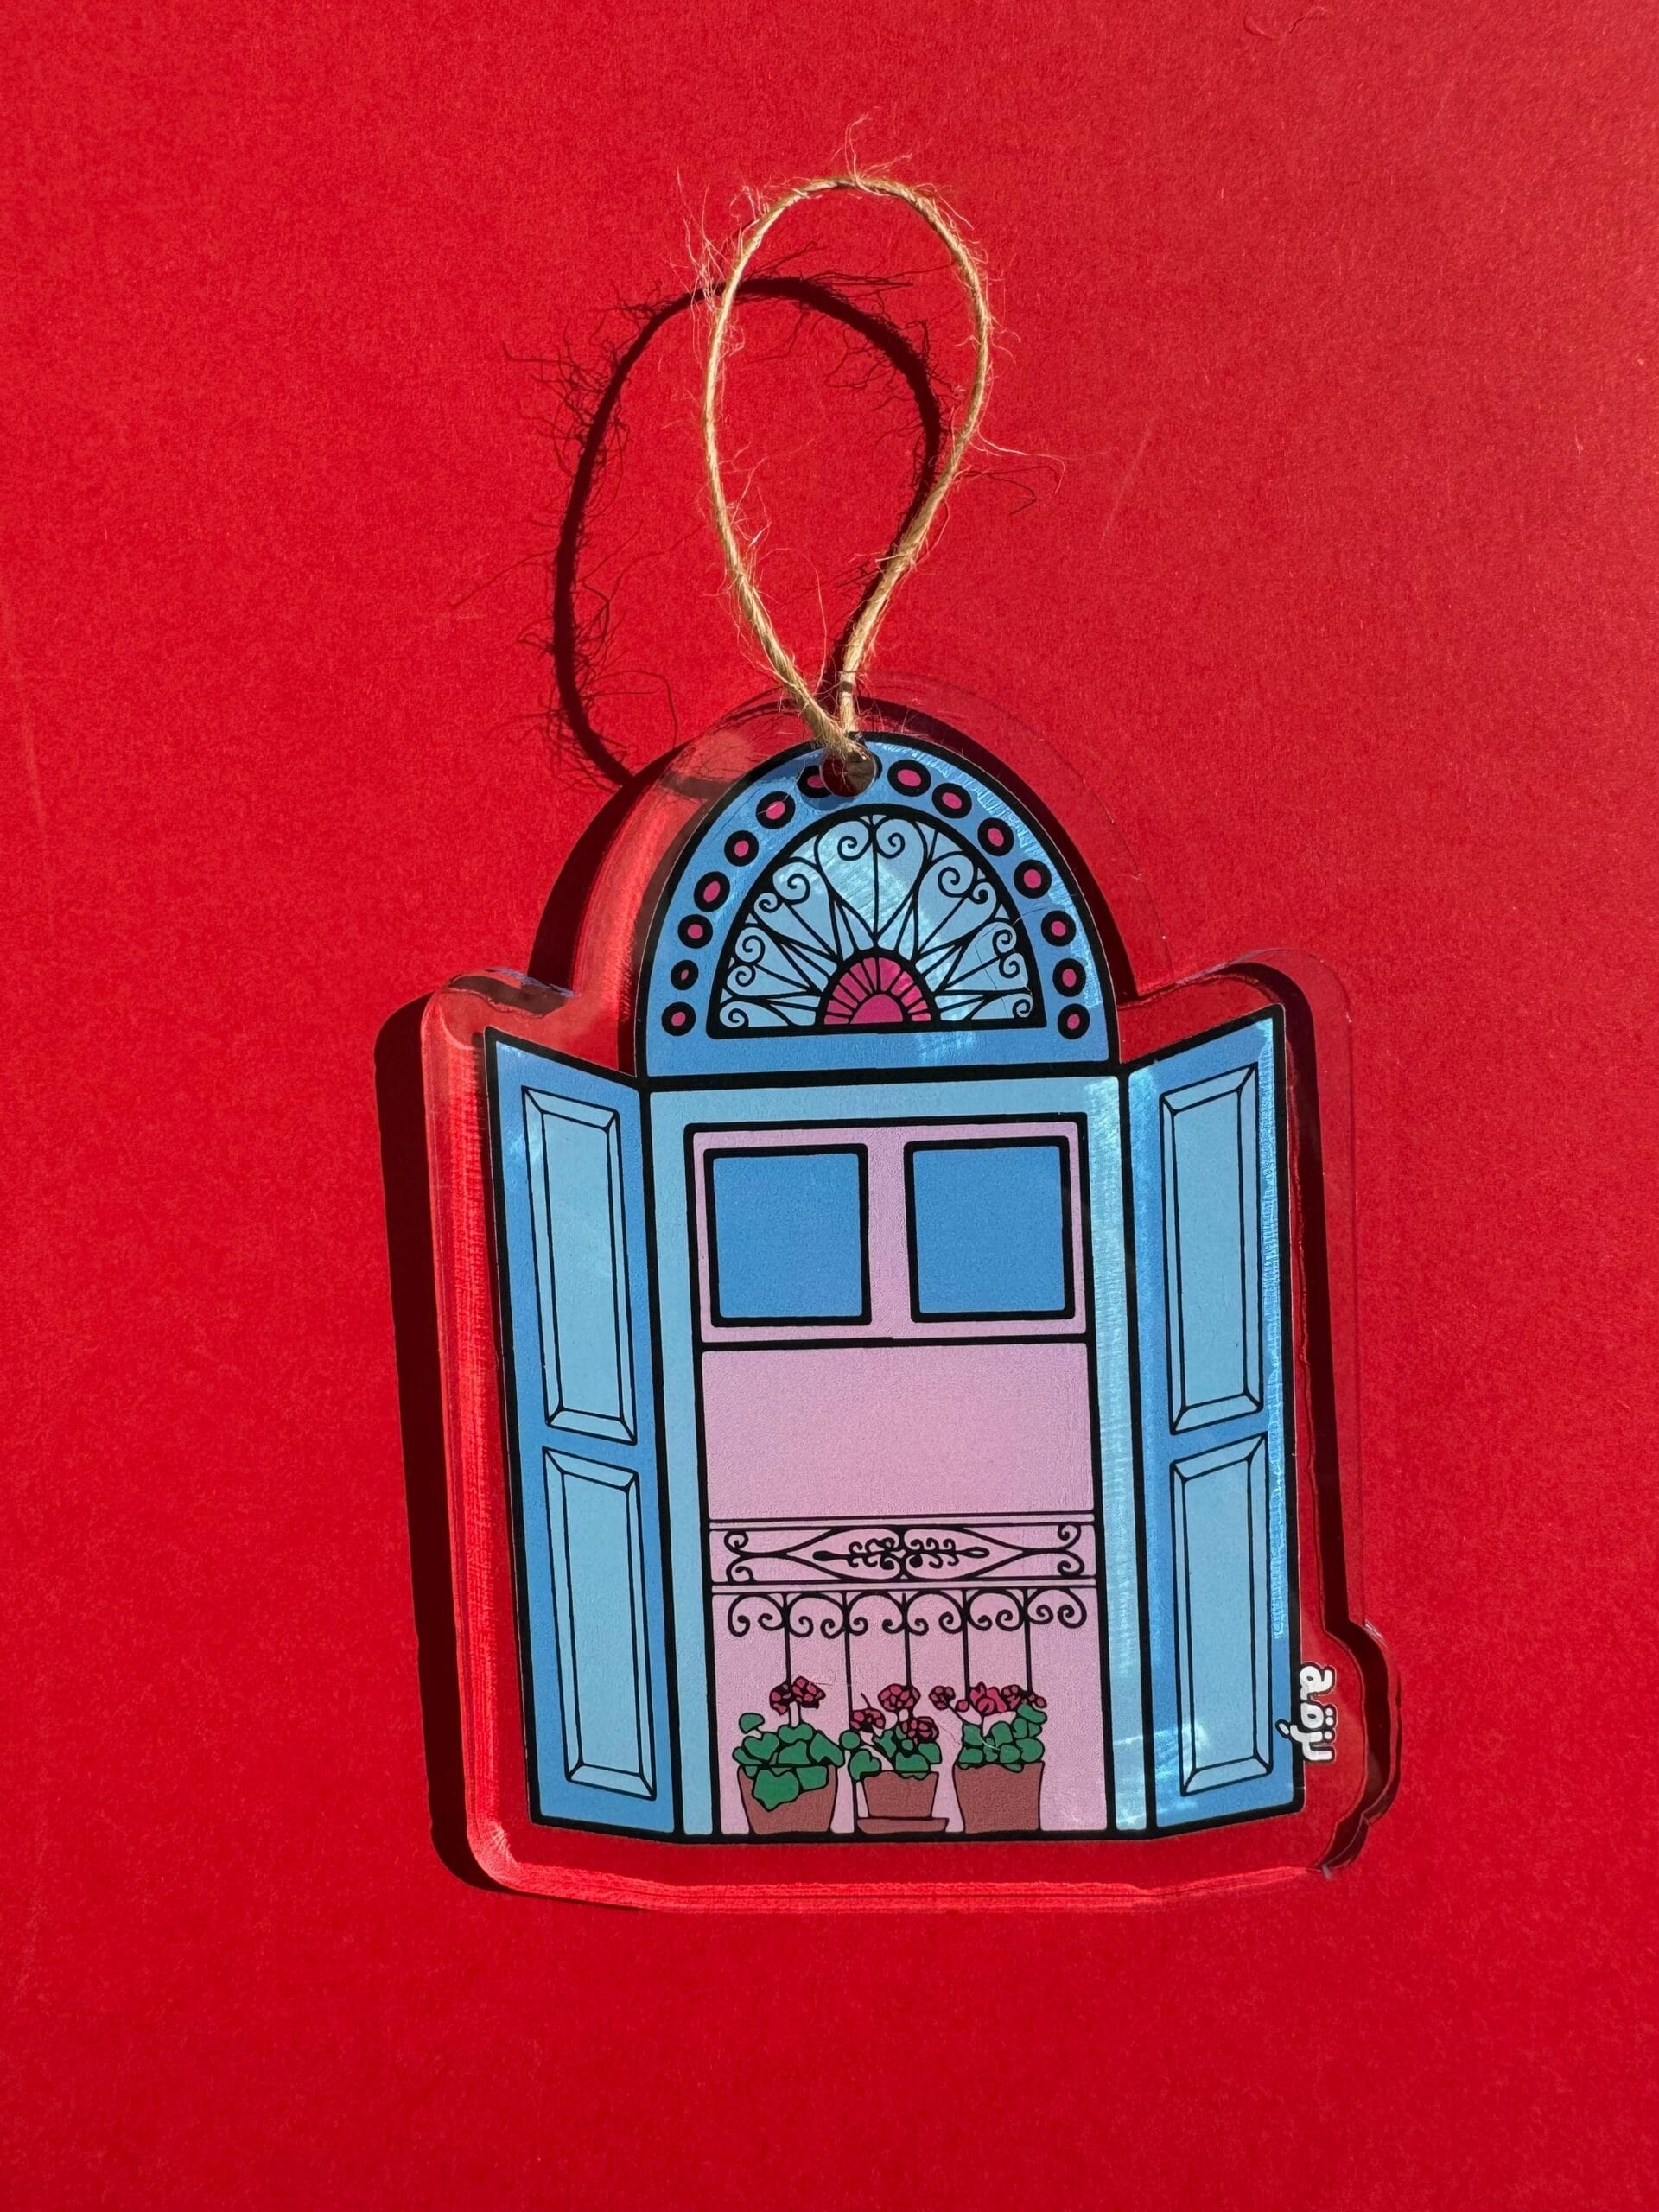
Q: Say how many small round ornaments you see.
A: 14